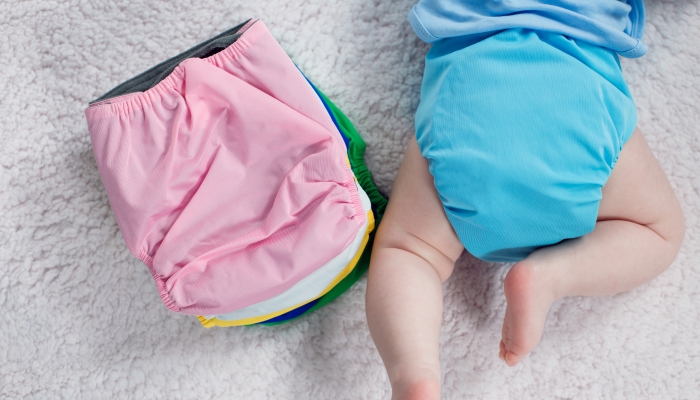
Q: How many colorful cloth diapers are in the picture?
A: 6